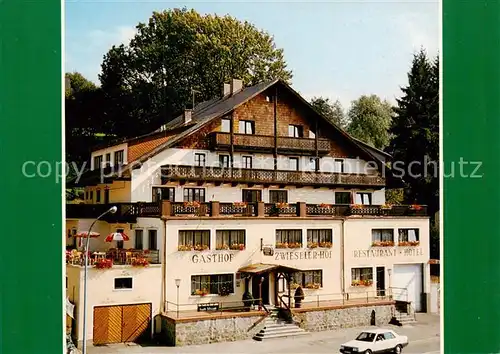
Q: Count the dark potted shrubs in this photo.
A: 2